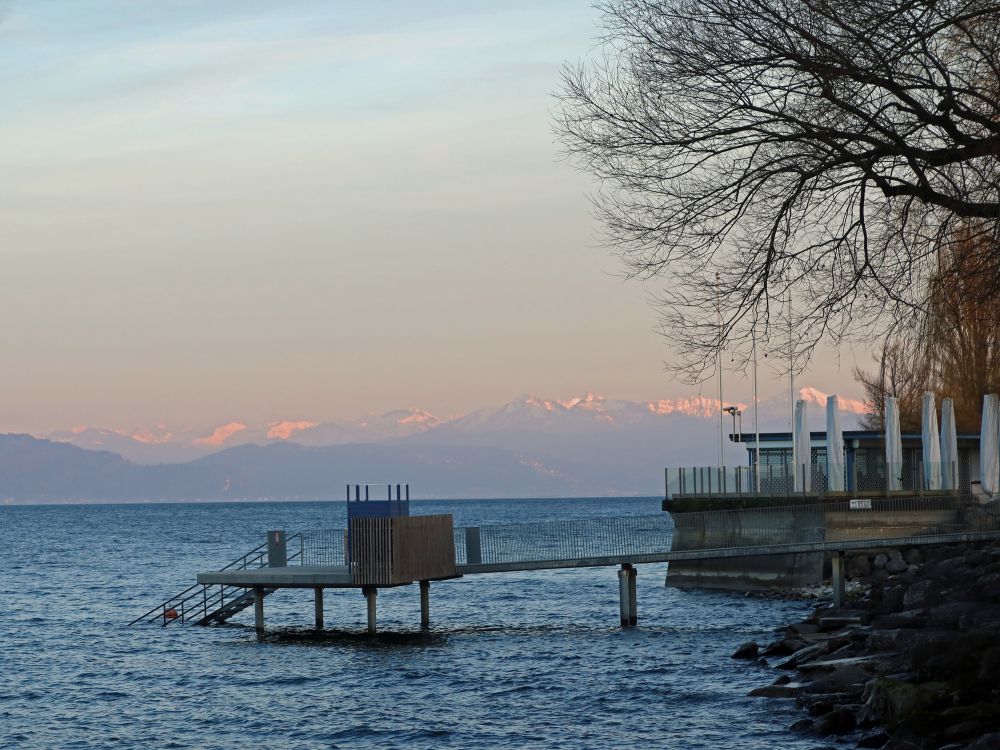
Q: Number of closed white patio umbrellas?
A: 6